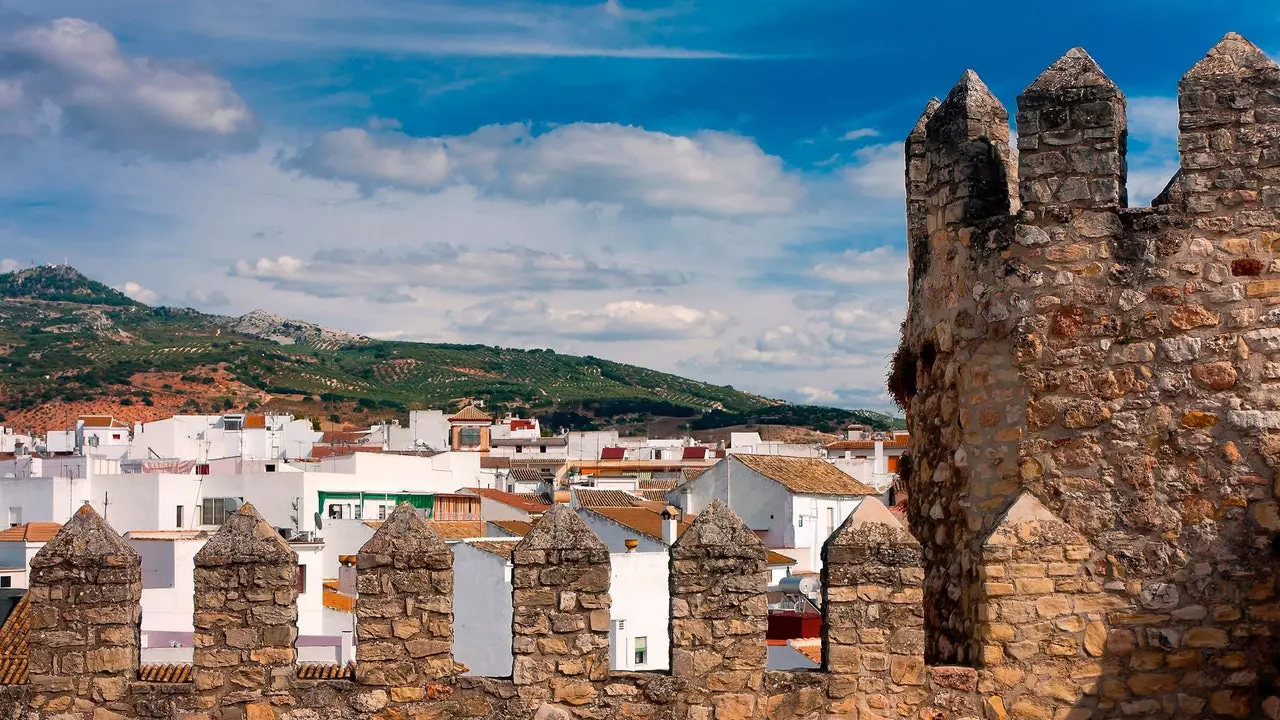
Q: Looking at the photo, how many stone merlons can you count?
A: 11